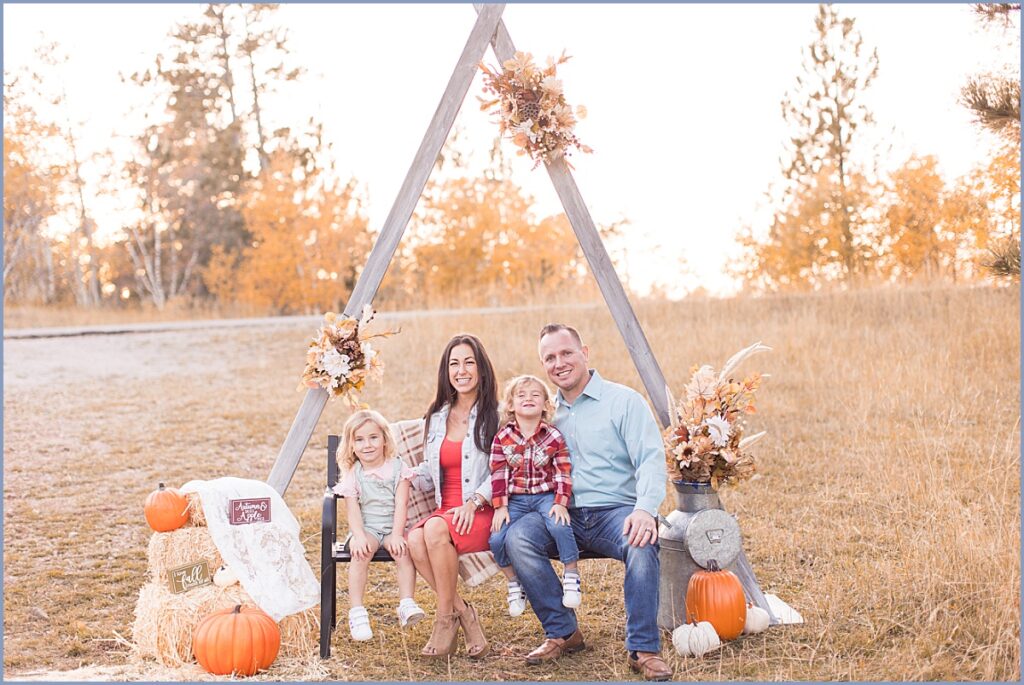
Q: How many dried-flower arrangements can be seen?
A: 3